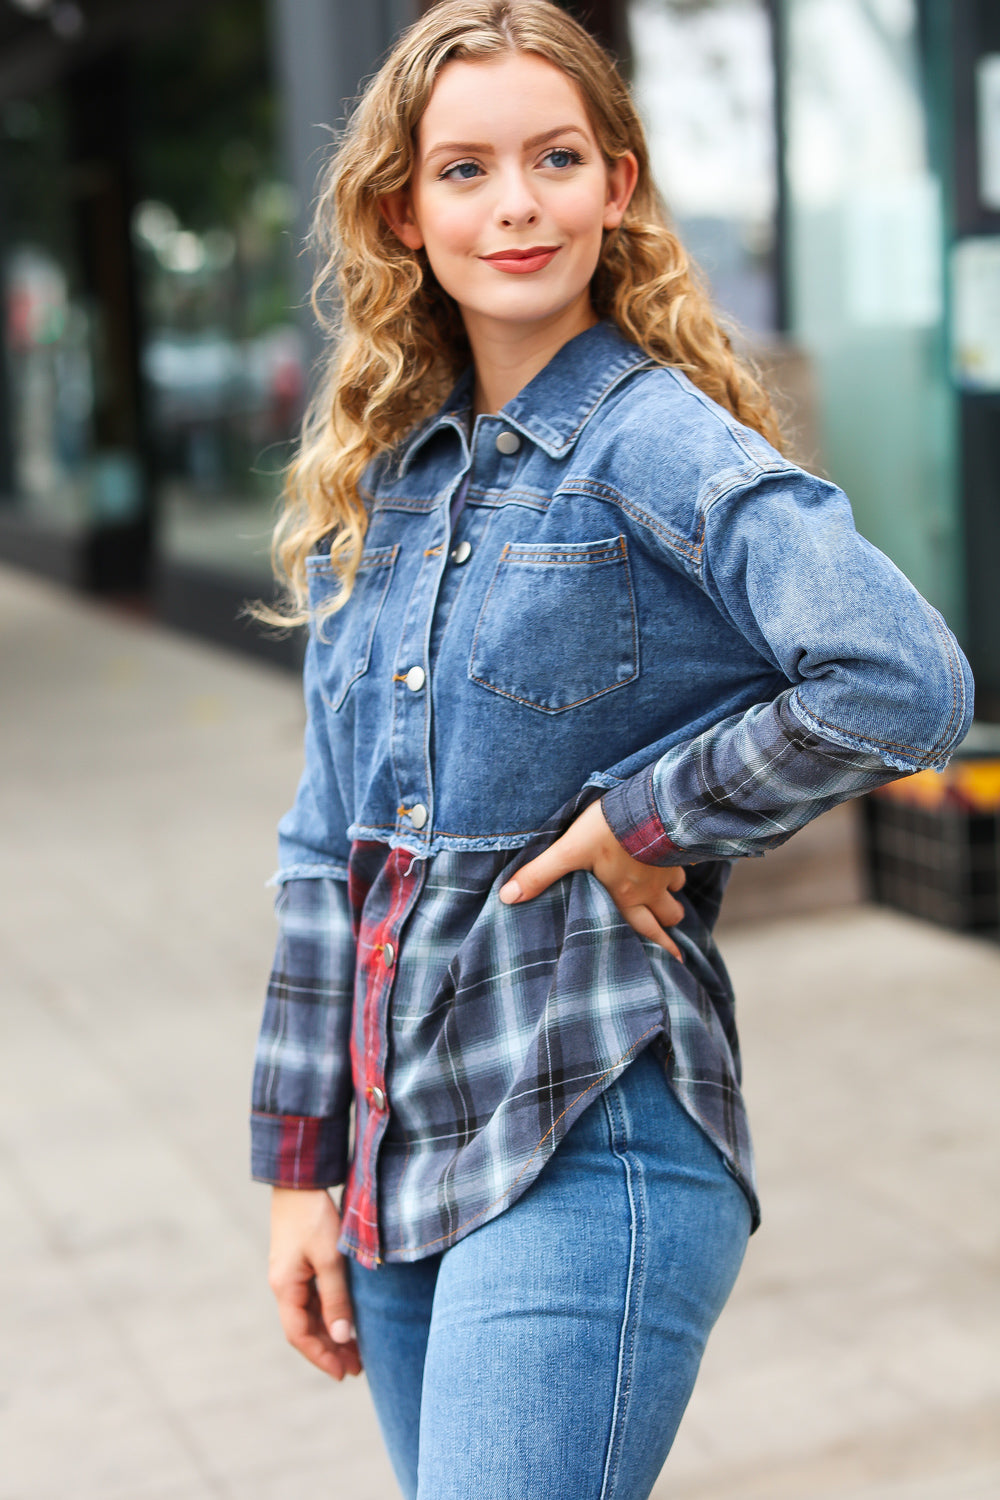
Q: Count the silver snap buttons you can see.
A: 6